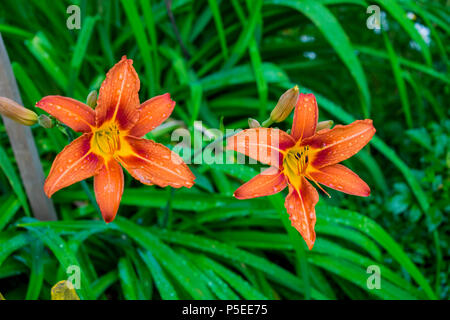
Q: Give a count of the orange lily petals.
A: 12